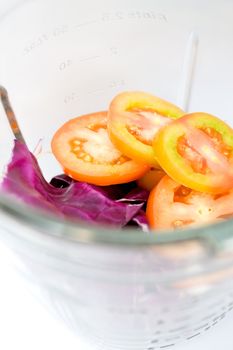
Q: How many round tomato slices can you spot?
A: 4